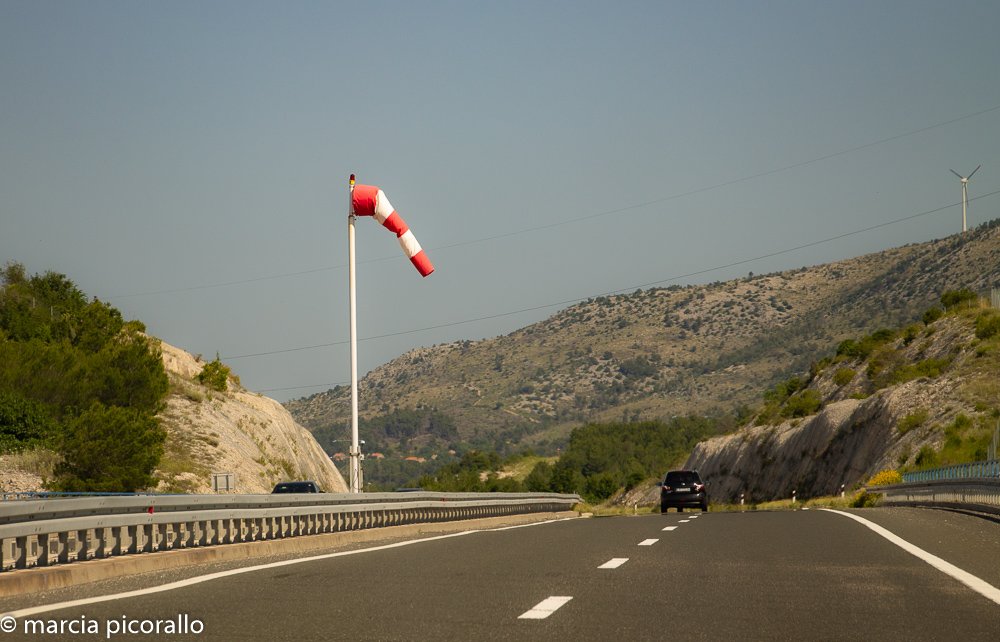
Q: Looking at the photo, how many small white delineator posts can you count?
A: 4